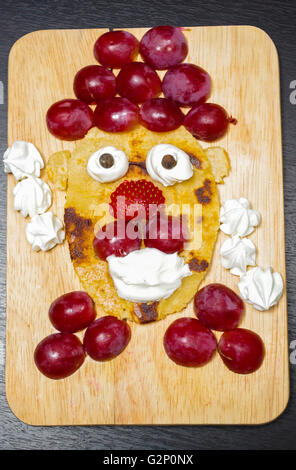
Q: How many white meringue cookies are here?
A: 6